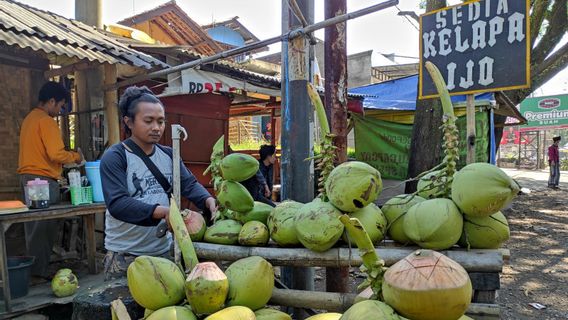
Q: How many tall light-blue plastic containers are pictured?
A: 1